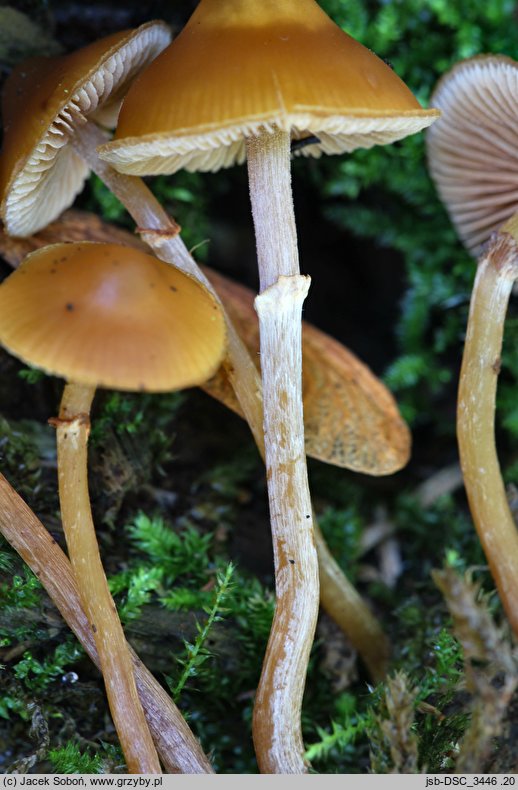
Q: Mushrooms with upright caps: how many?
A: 2